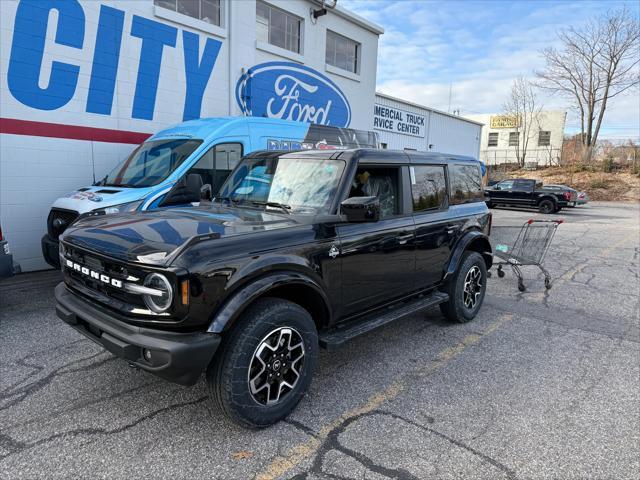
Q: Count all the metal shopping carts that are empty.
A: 1